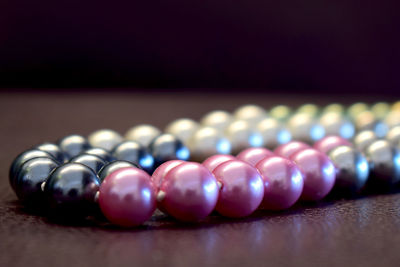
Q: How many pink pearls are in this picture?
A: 10